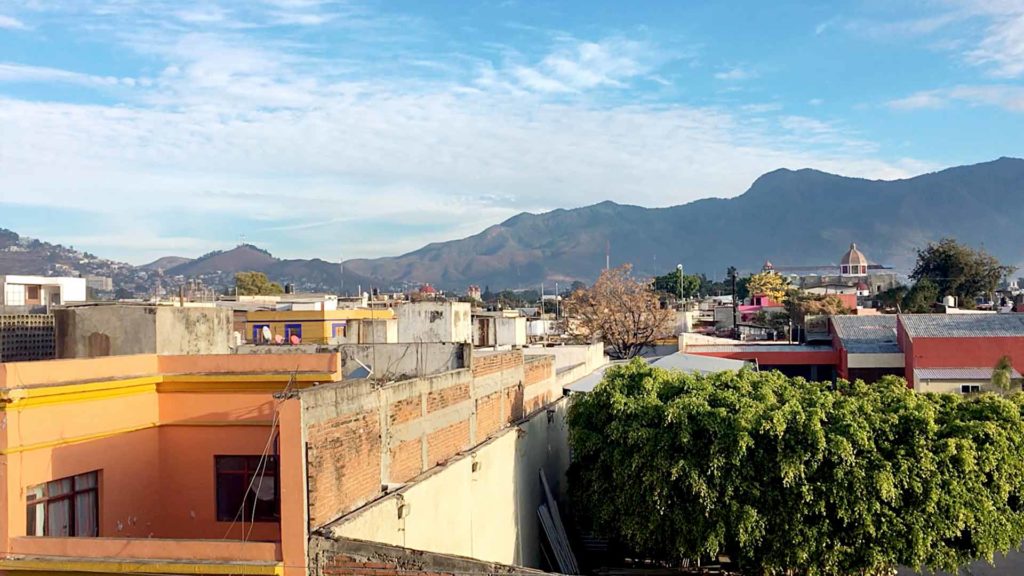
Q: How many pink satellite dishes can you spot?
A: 2